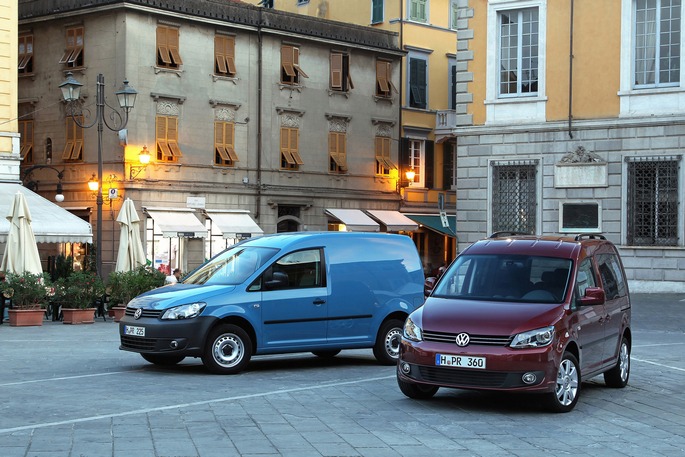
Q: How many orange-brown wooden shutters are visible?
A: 14